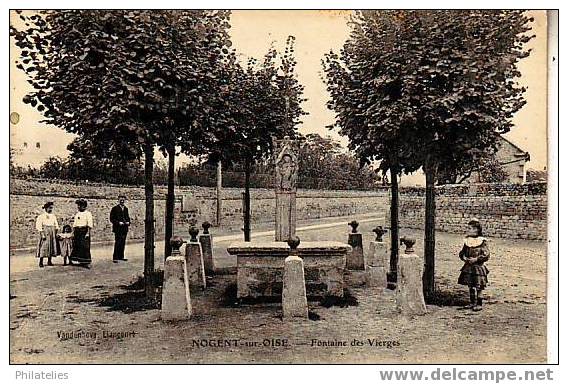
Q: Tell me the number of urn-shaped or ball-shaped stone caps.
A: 7